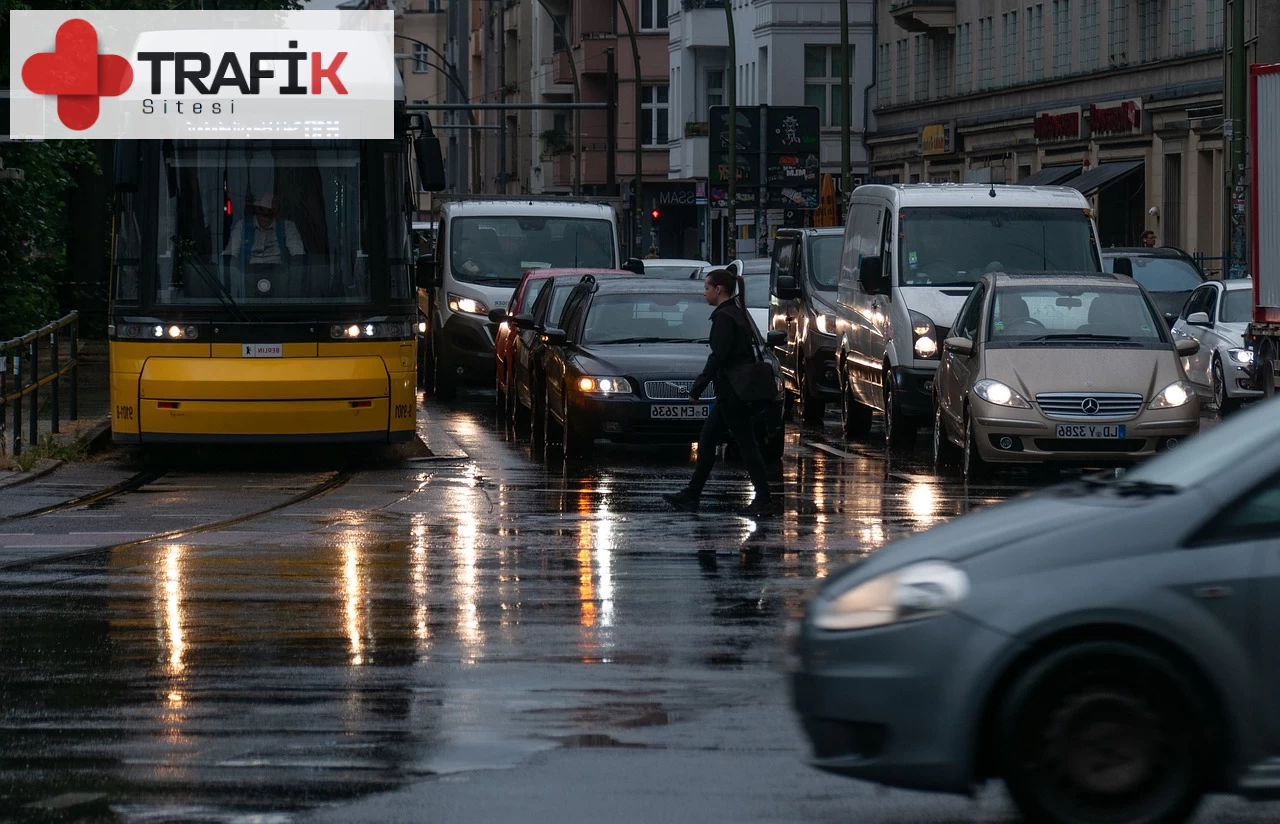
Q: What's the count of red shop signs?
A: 2